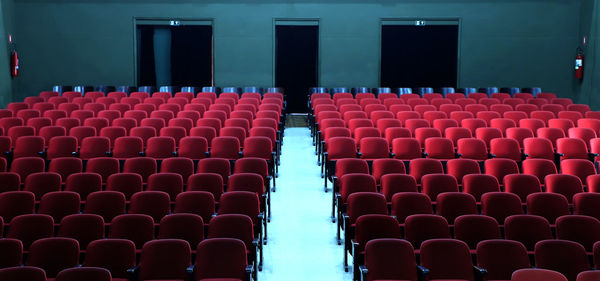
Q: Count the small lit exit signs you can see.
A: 2